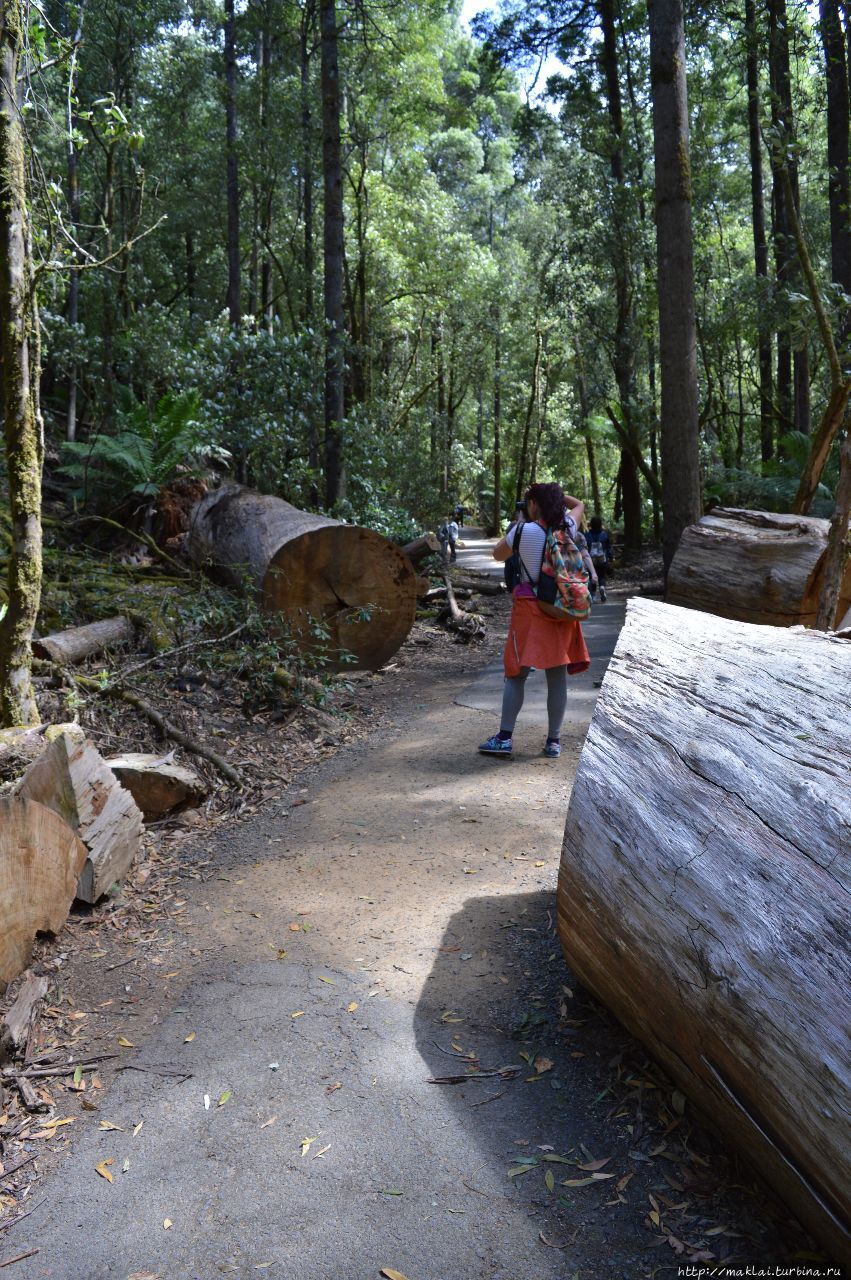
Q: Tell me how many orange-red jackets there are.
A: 1